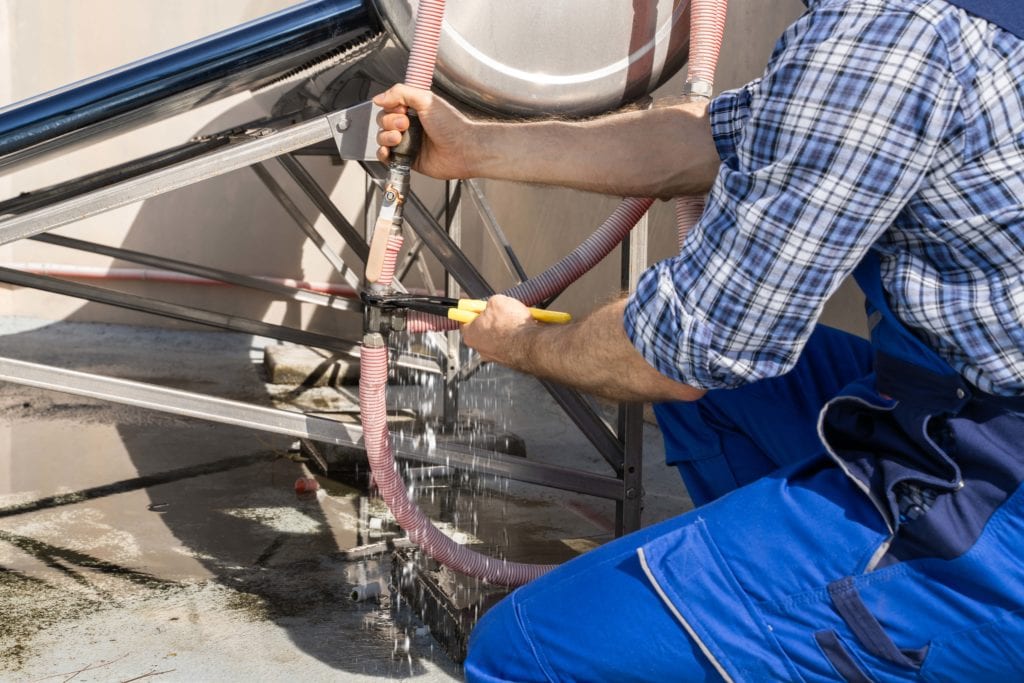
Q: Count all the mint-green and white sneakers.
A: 0